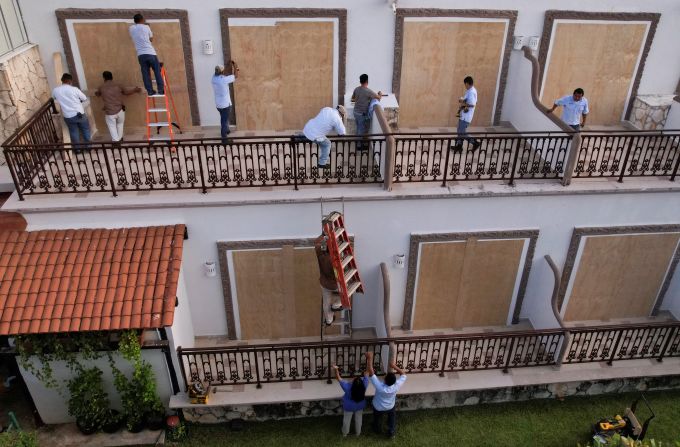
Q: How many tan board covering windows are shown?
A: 7